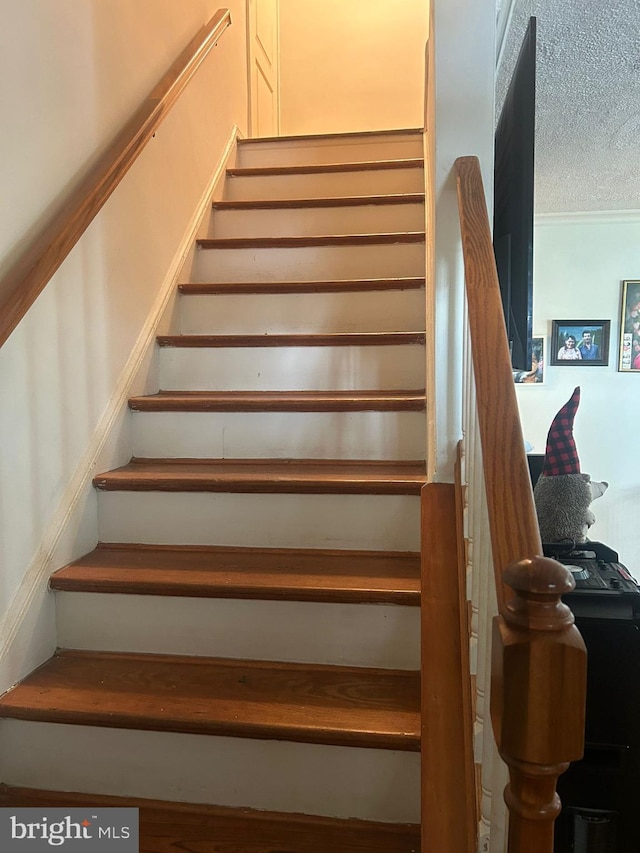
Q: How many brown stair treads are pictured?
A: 11